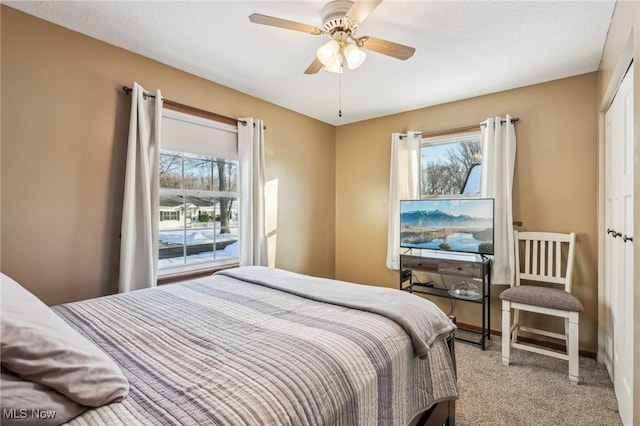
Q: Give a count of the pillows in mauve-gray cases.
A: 2